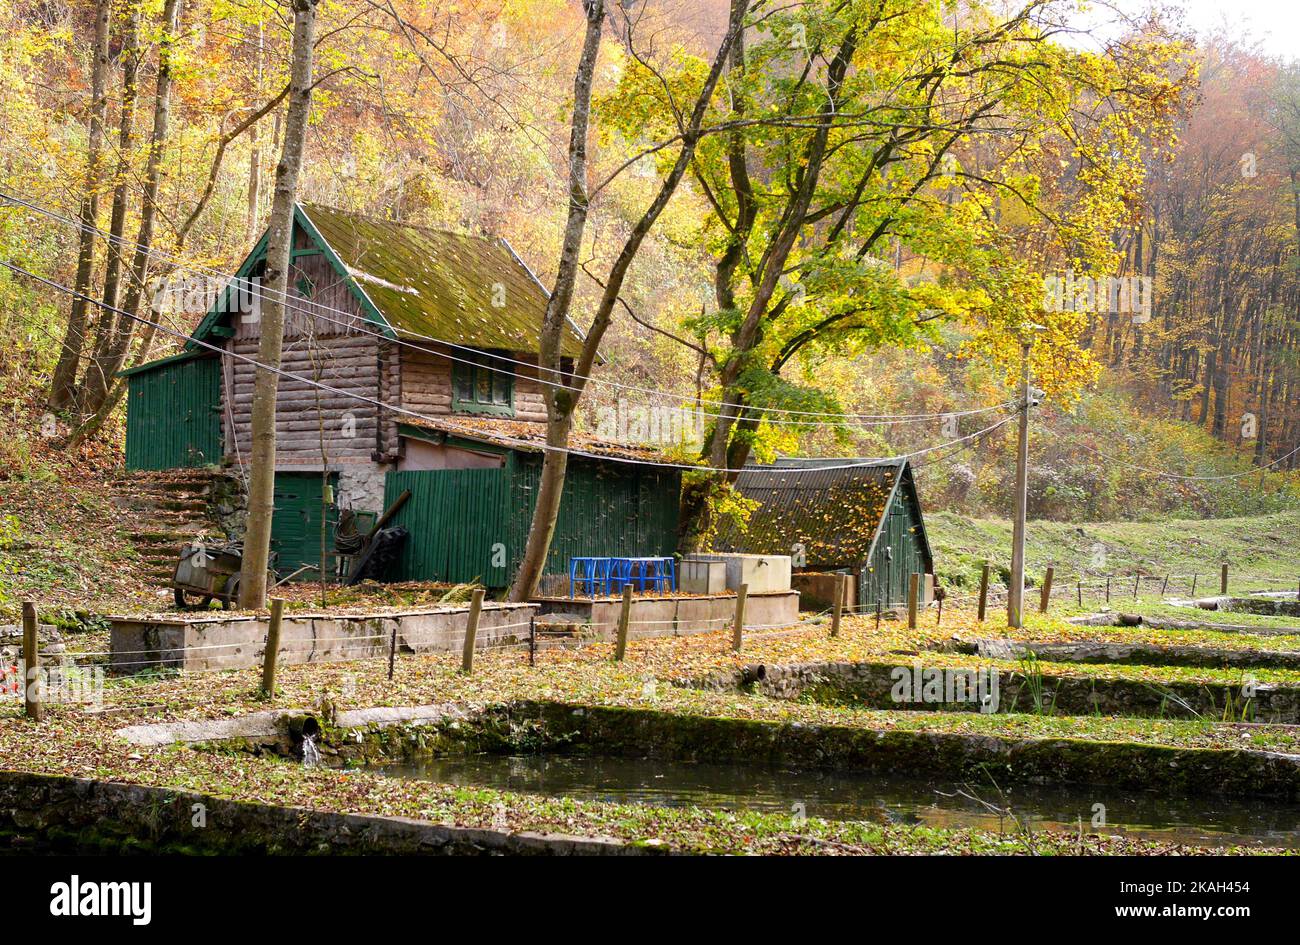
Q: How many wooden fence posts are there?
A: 10